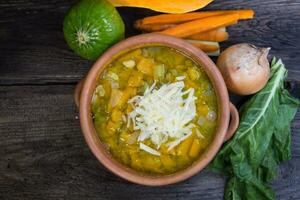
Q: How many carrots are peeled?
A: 2